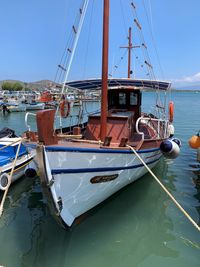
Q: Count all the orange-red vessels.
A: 1